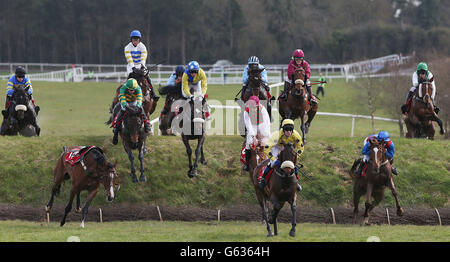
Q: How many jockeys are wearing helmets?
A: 11